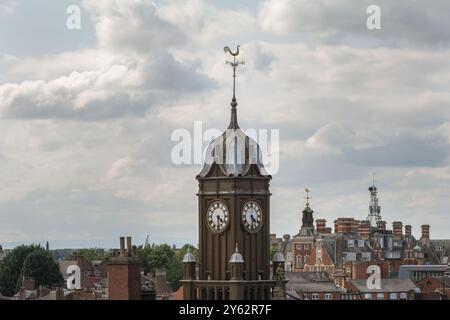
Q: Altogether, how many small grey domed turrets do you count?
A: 3